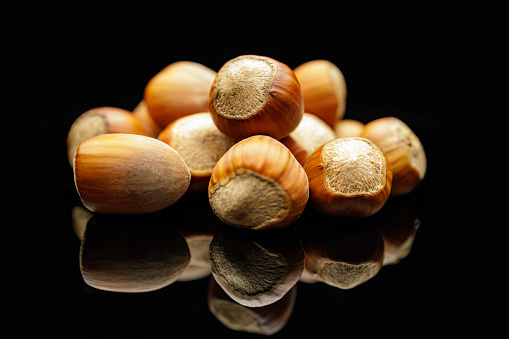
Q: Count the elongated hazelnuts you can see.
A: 1